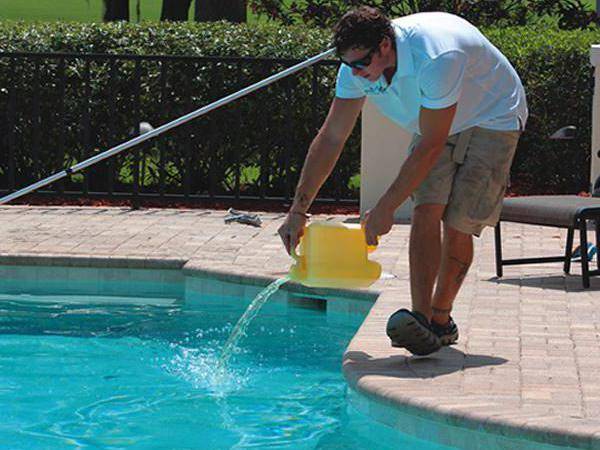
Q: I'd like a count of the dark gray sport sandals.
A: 2